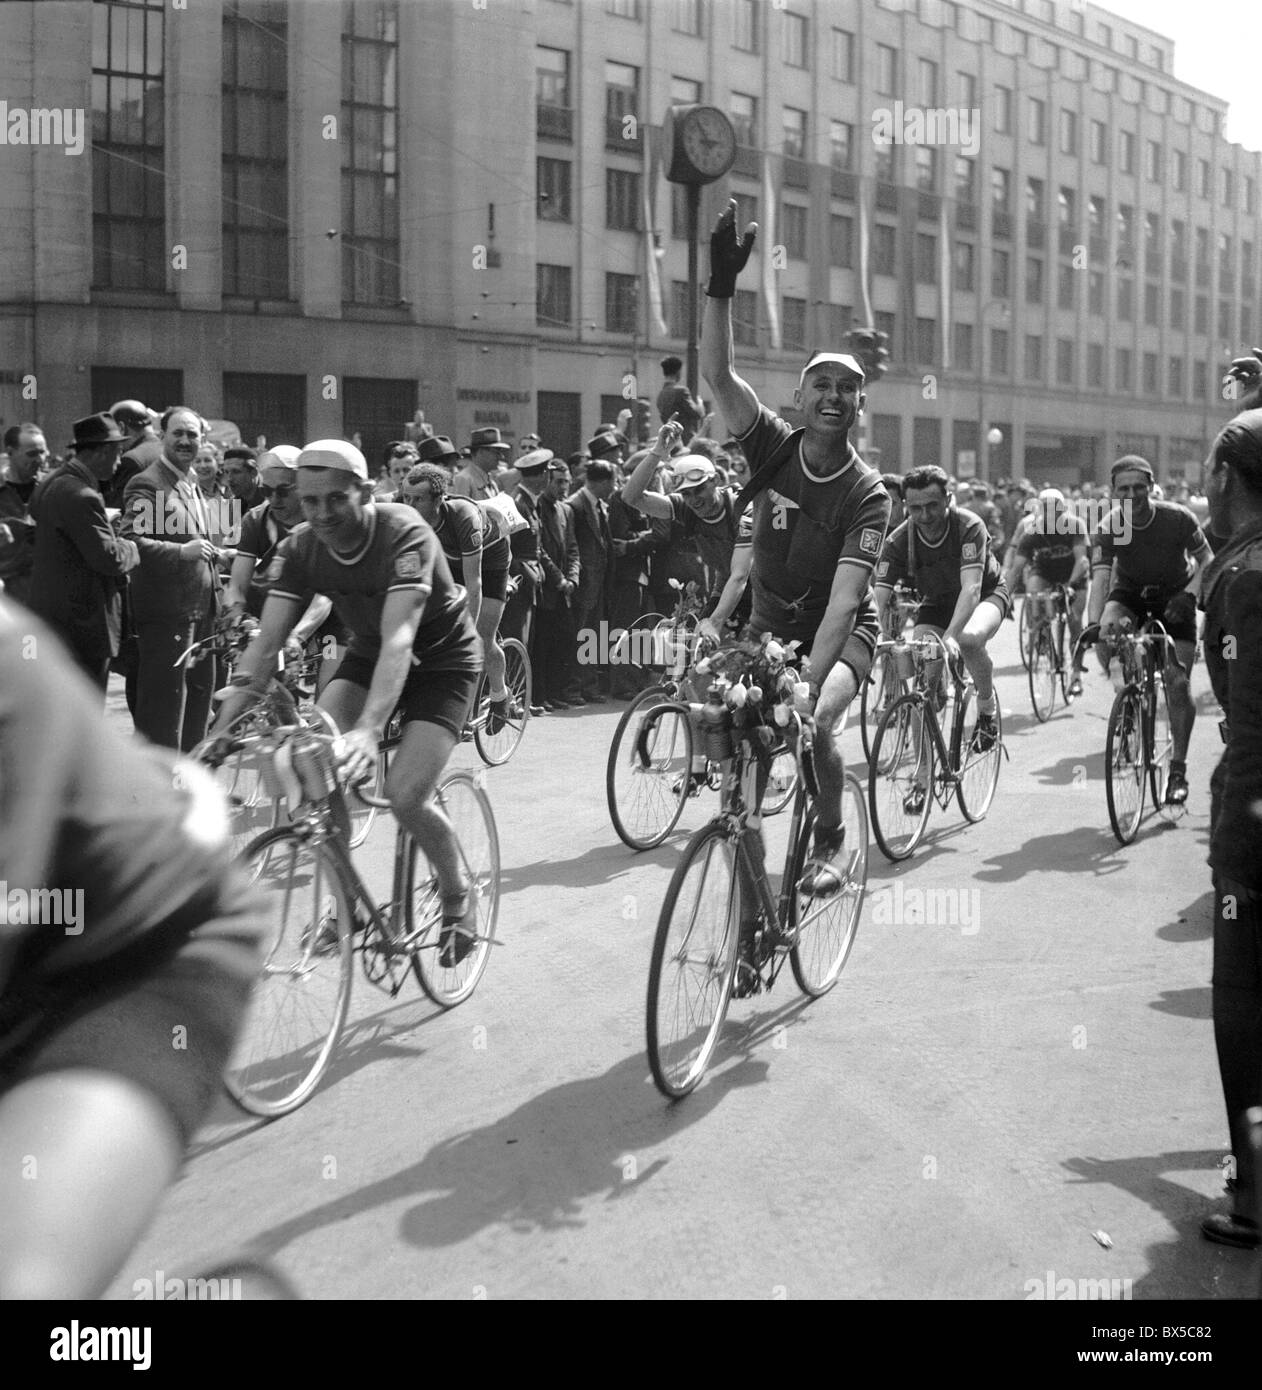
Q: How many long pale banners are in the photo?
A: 4